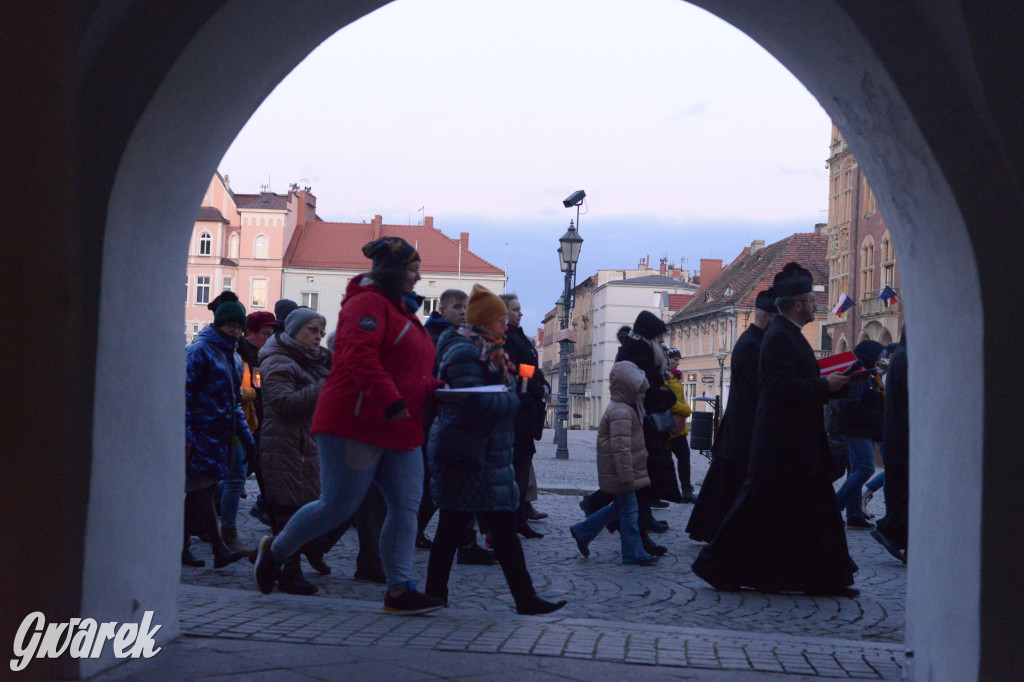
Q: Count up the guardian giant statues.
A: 0